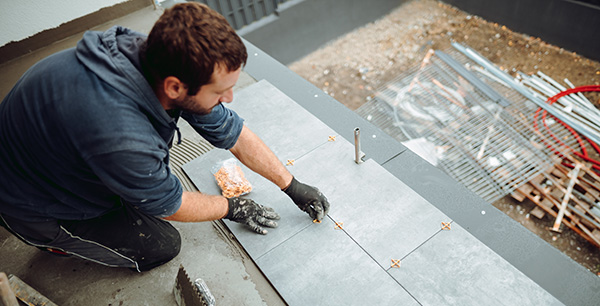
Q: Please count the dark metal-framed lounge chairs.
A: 0